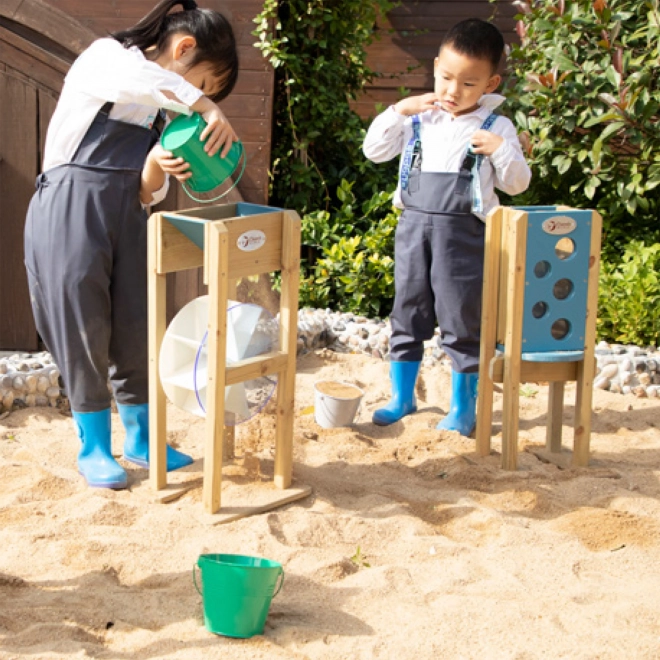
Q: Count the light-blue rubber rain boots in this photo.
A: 4